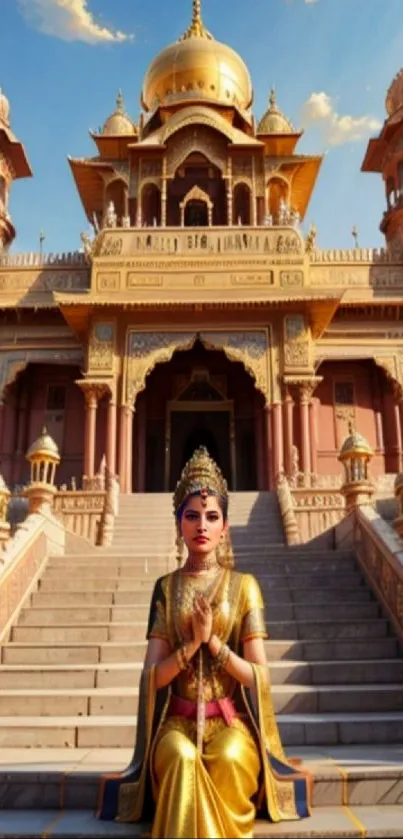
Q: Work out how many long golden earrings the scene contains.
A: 2